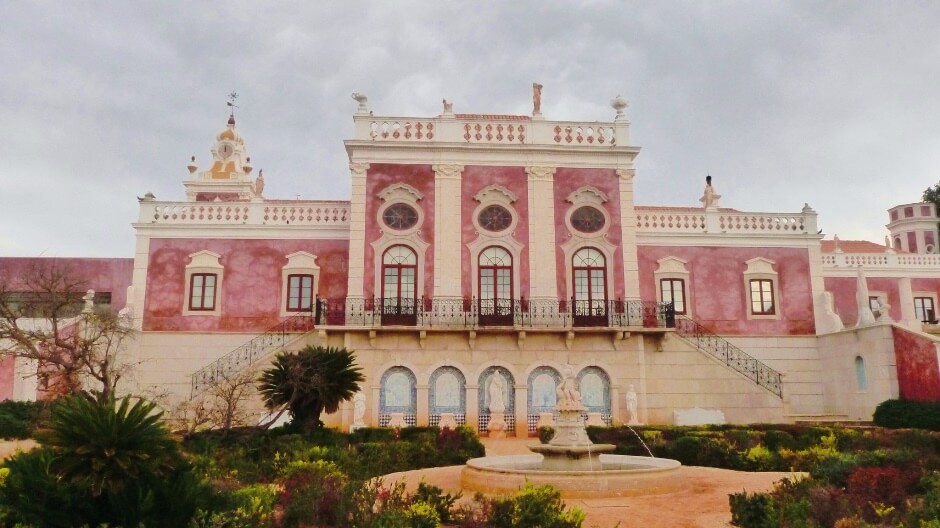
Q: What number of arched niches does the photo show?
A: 5